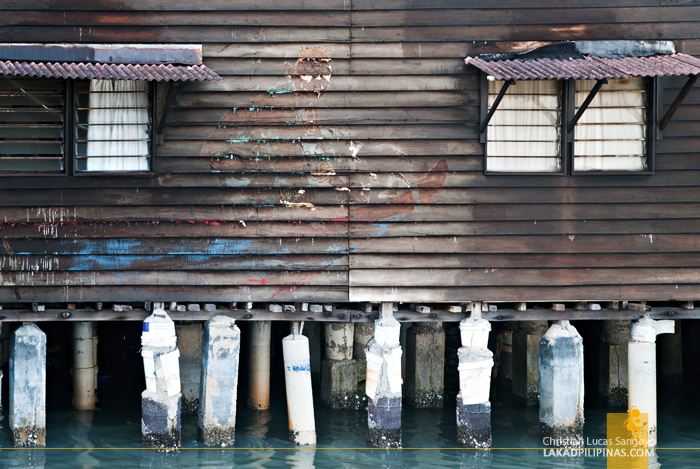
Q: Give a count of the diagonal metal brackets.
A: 4